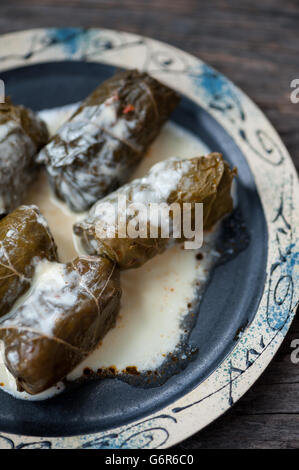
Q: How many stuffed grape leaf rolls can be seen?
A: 5